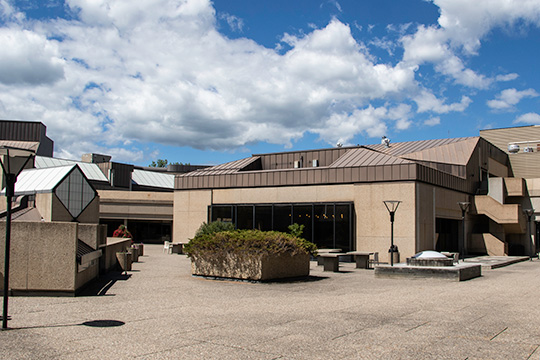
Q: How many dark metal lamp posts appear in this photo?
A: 4